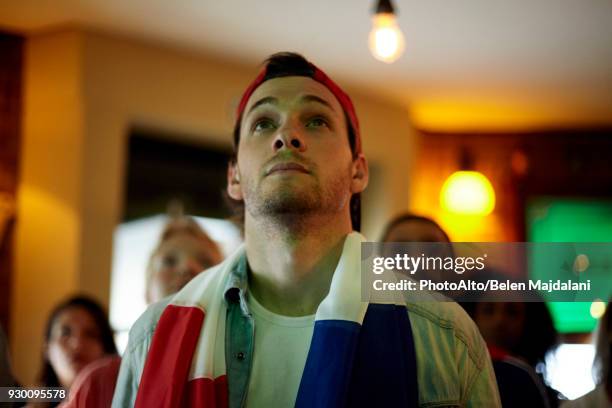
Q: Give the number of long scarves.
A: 1